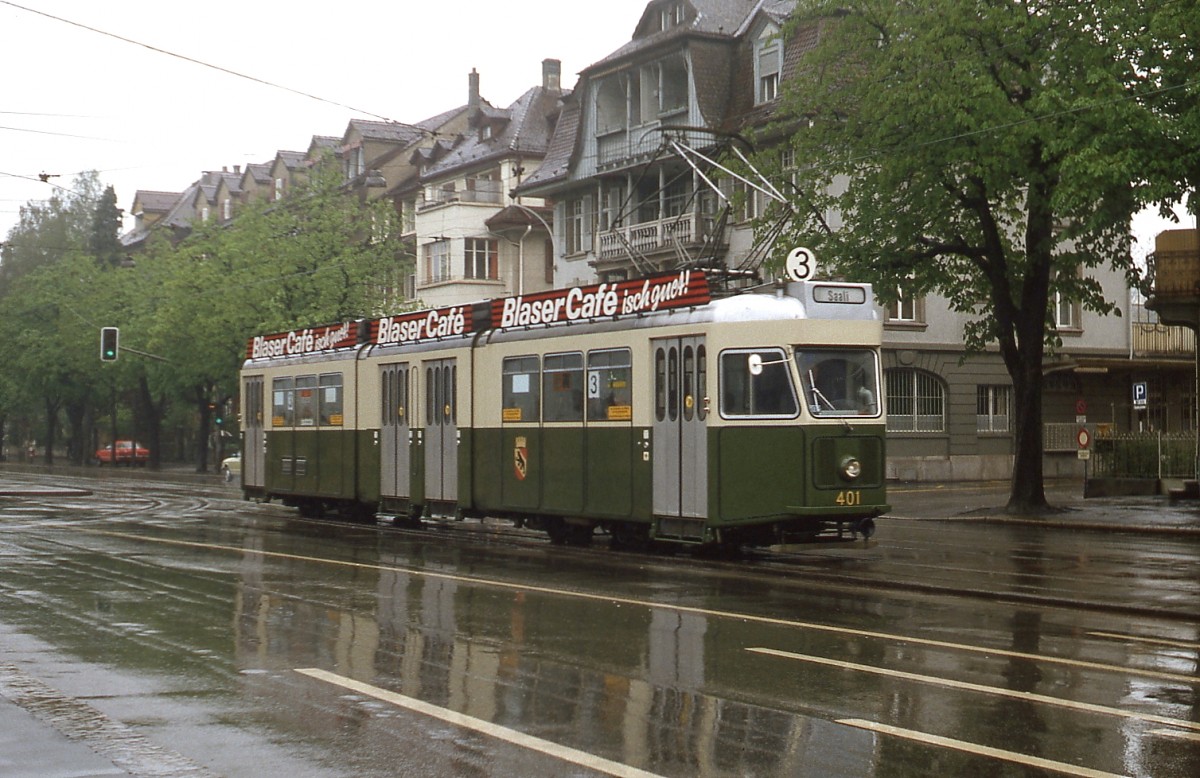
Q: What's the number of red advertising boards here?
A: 3